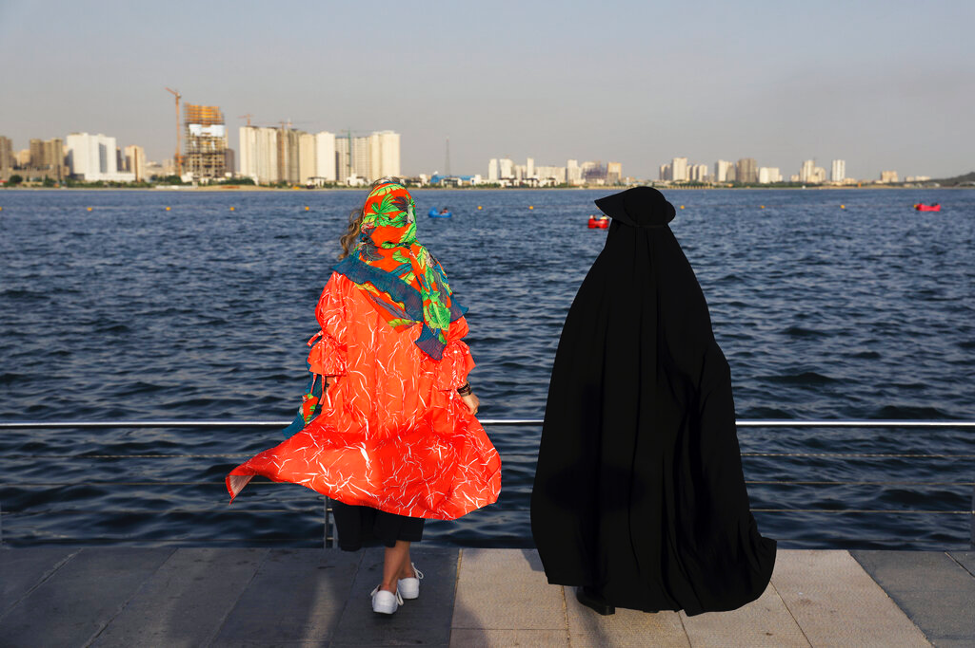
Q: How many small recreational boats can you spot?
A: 3